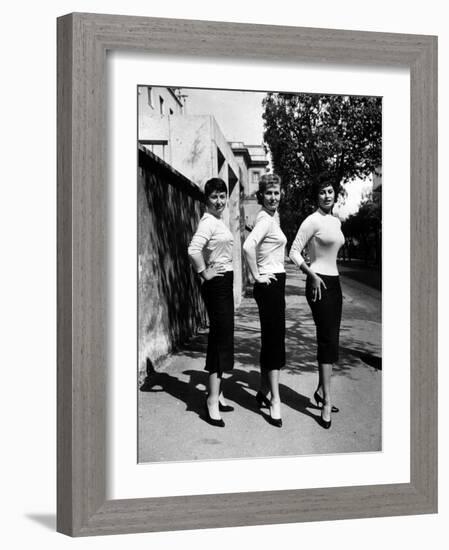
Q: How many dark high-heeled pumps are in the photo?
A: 6